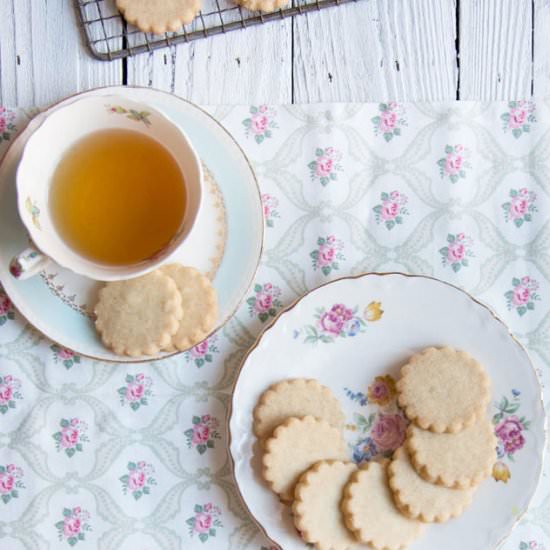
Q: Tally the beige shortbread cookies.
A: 11